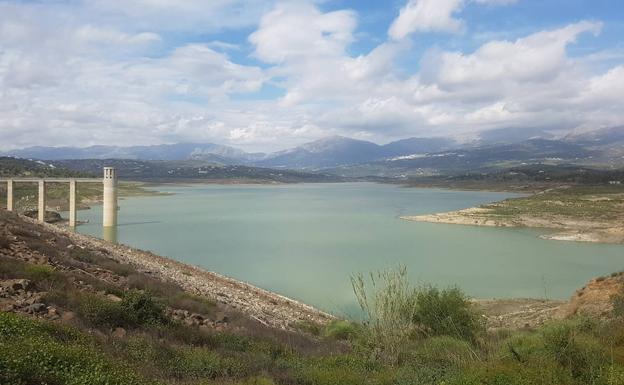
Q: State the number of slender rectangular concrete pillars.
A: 3